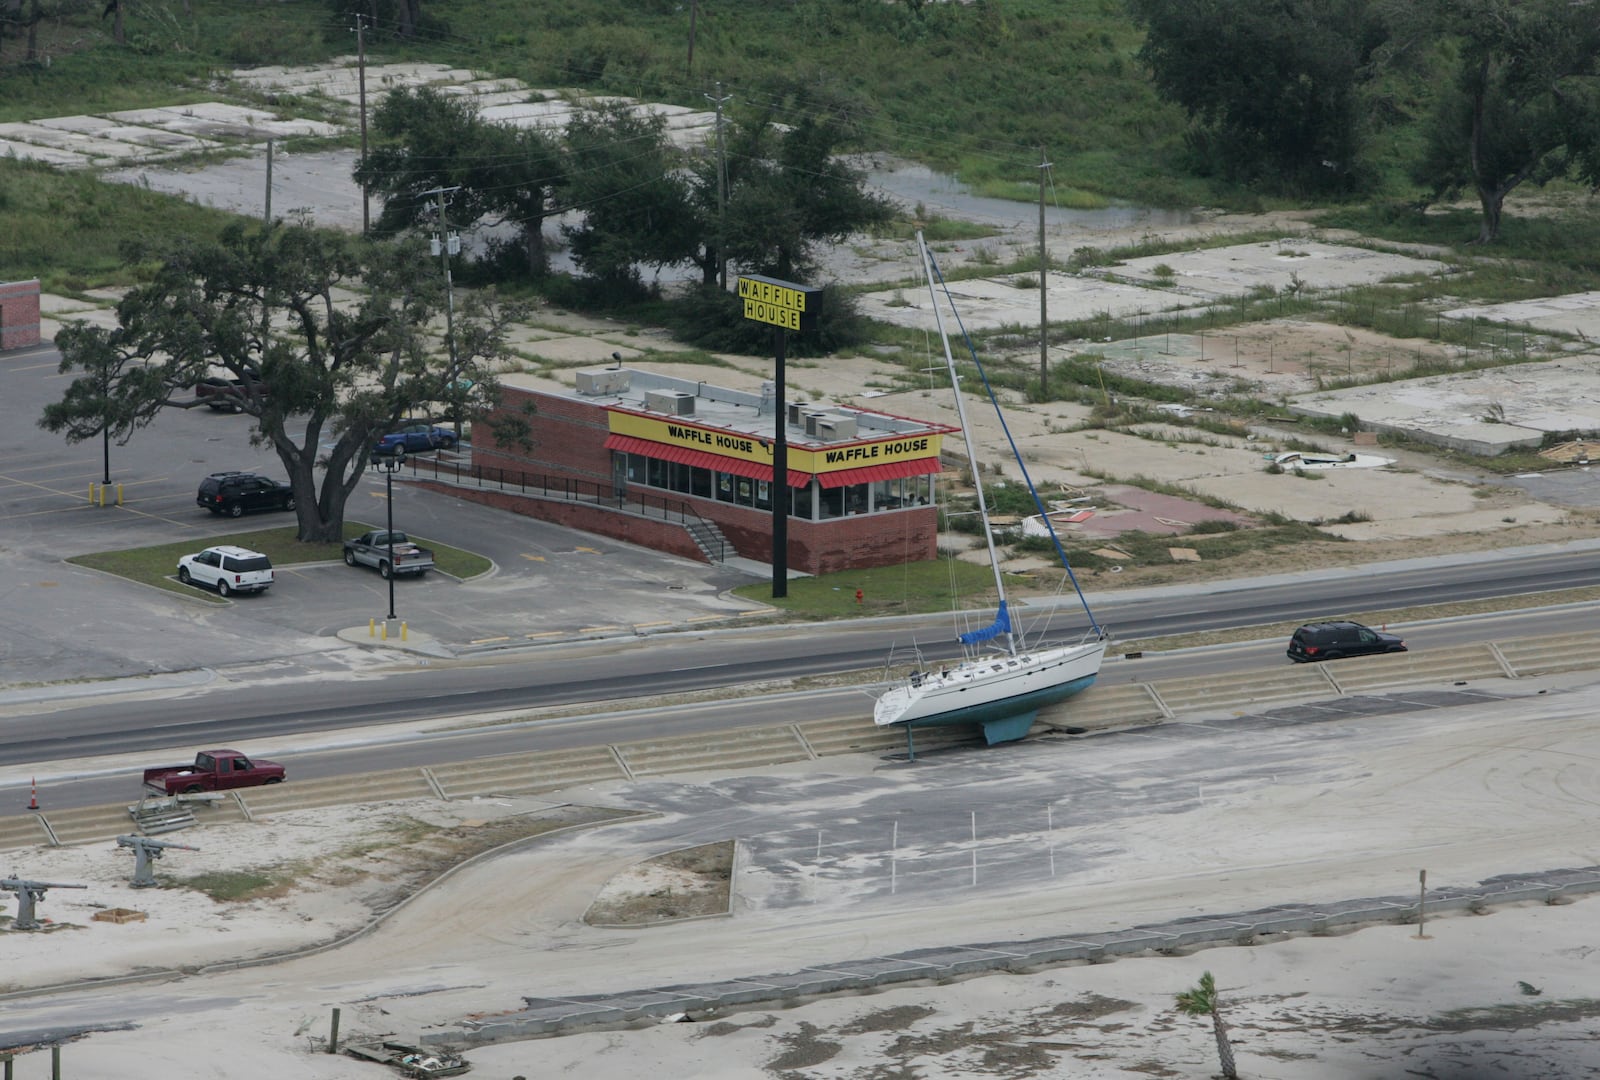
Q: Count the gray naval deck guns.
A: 2